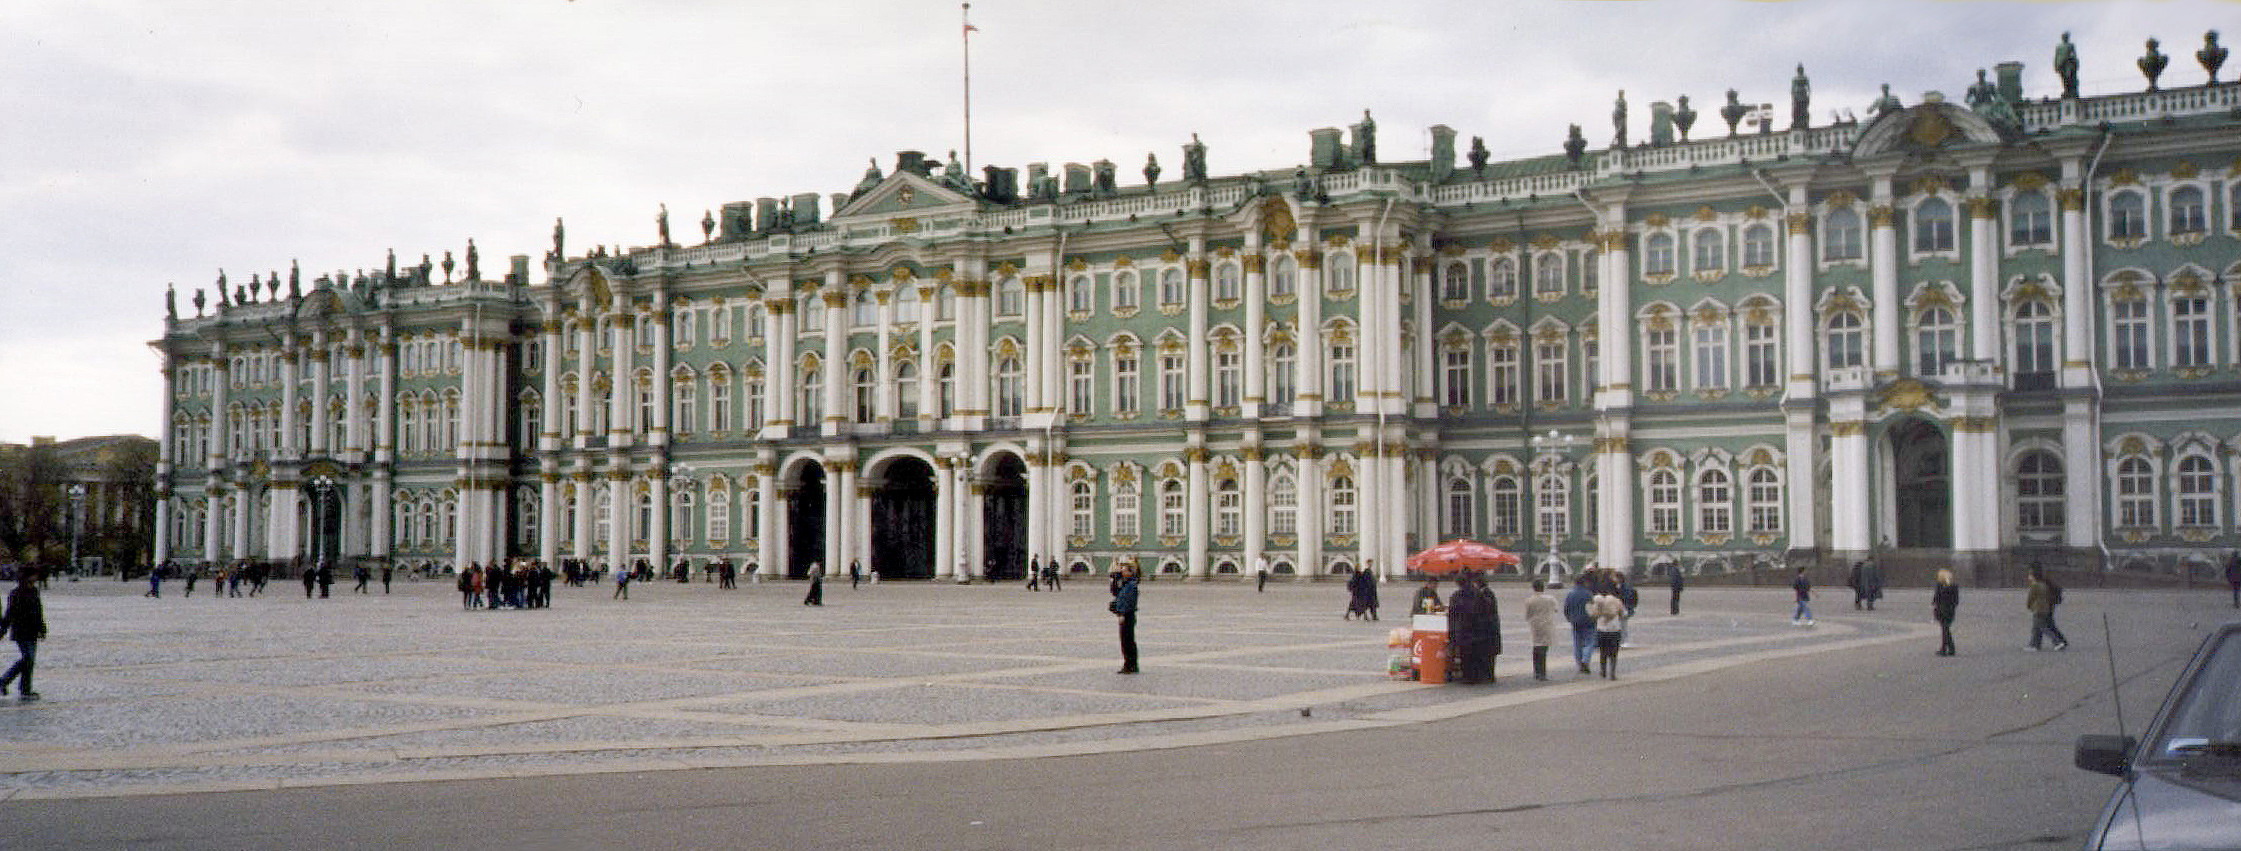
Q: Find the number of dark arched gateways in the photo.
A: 3